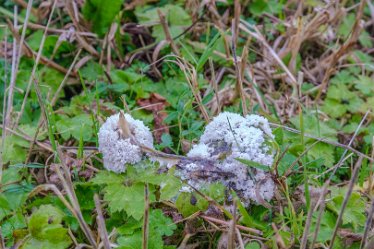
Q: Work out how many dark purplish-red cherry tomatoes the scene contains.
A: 0